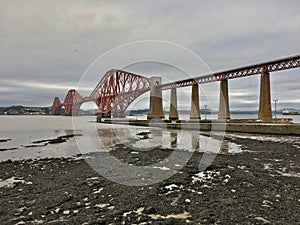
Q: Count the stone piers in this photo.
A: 5